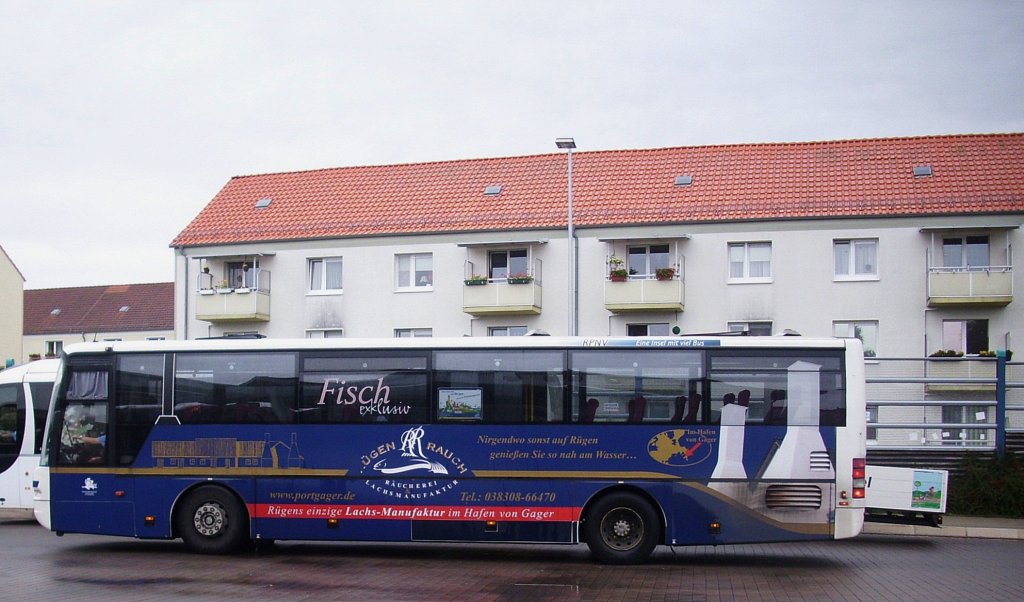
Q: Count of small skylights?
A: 6